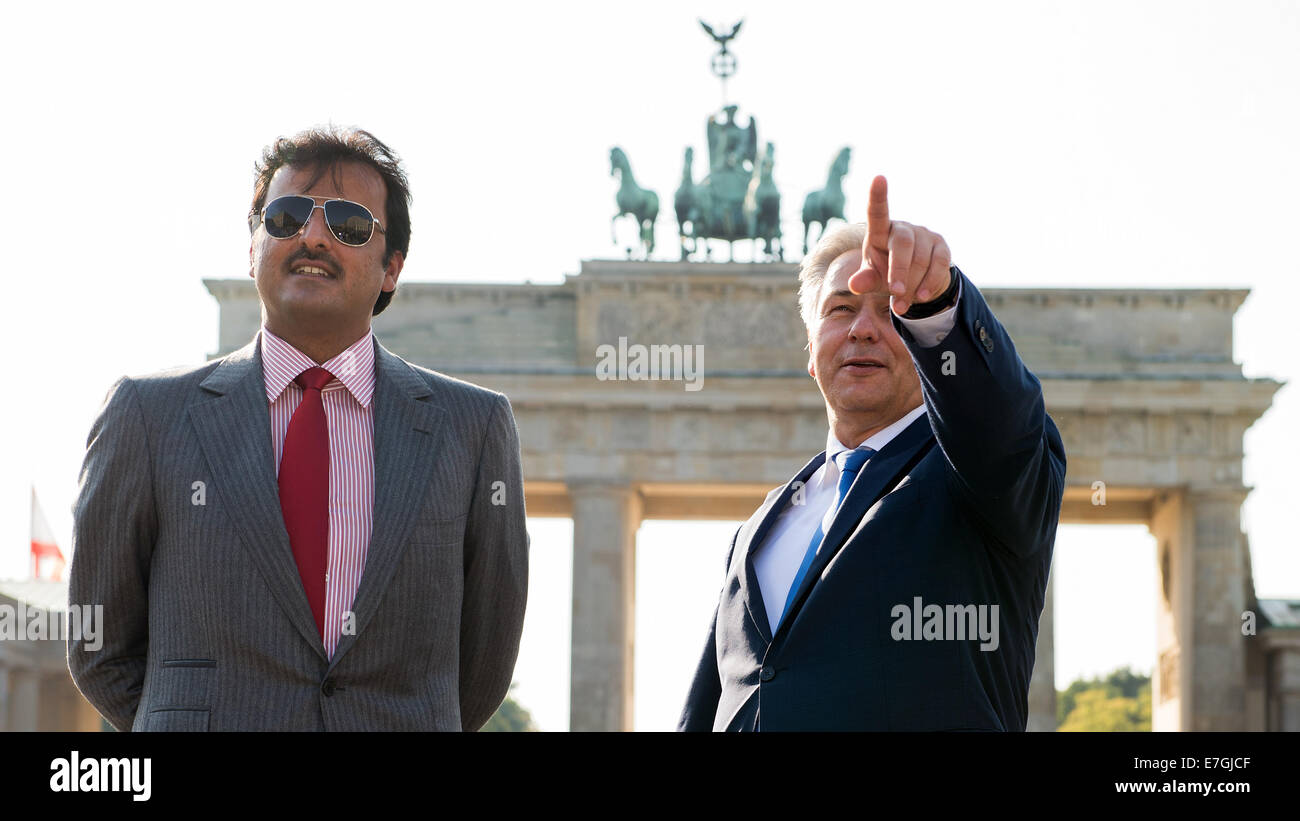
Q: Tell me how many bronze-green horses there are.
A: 4